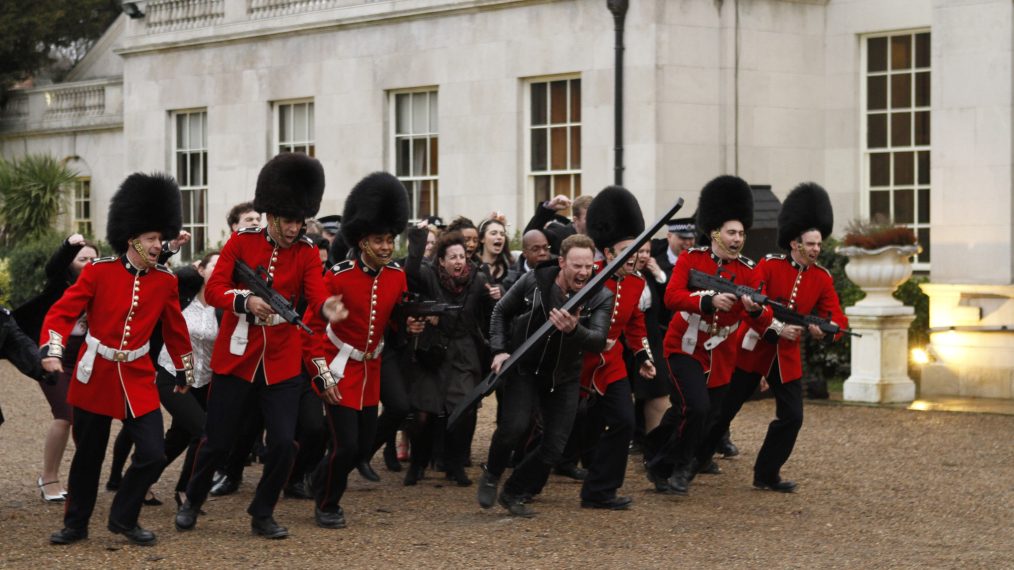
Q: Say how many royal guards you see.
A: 6